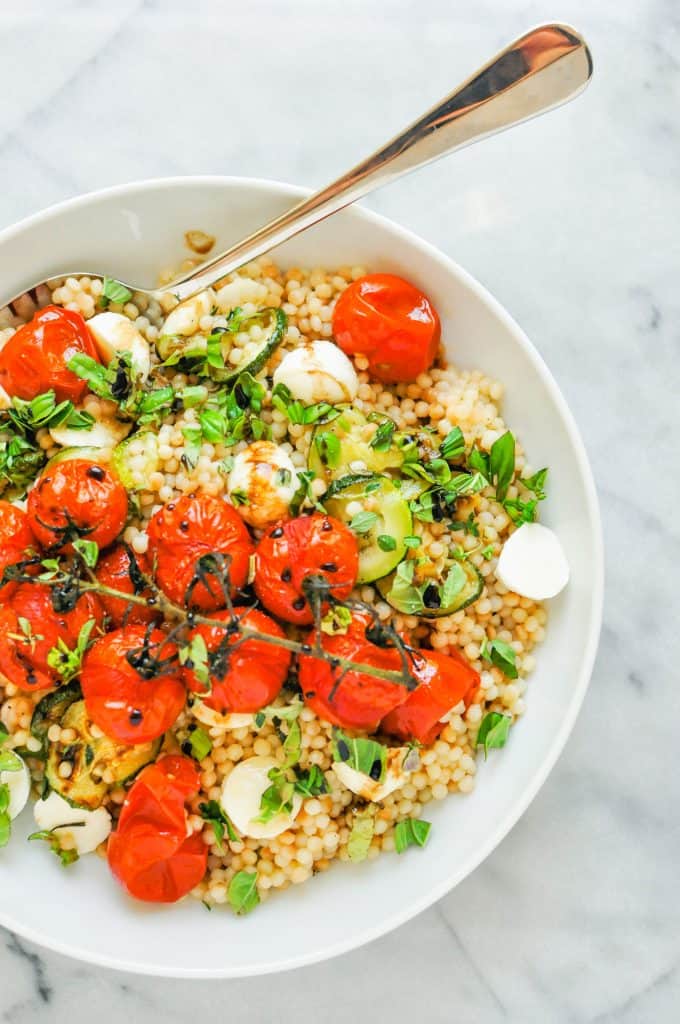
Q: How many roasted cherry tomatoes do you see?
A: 13